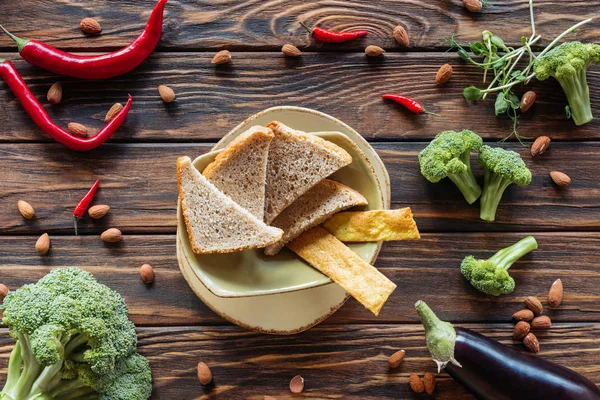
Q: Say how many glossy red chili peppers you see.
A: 5